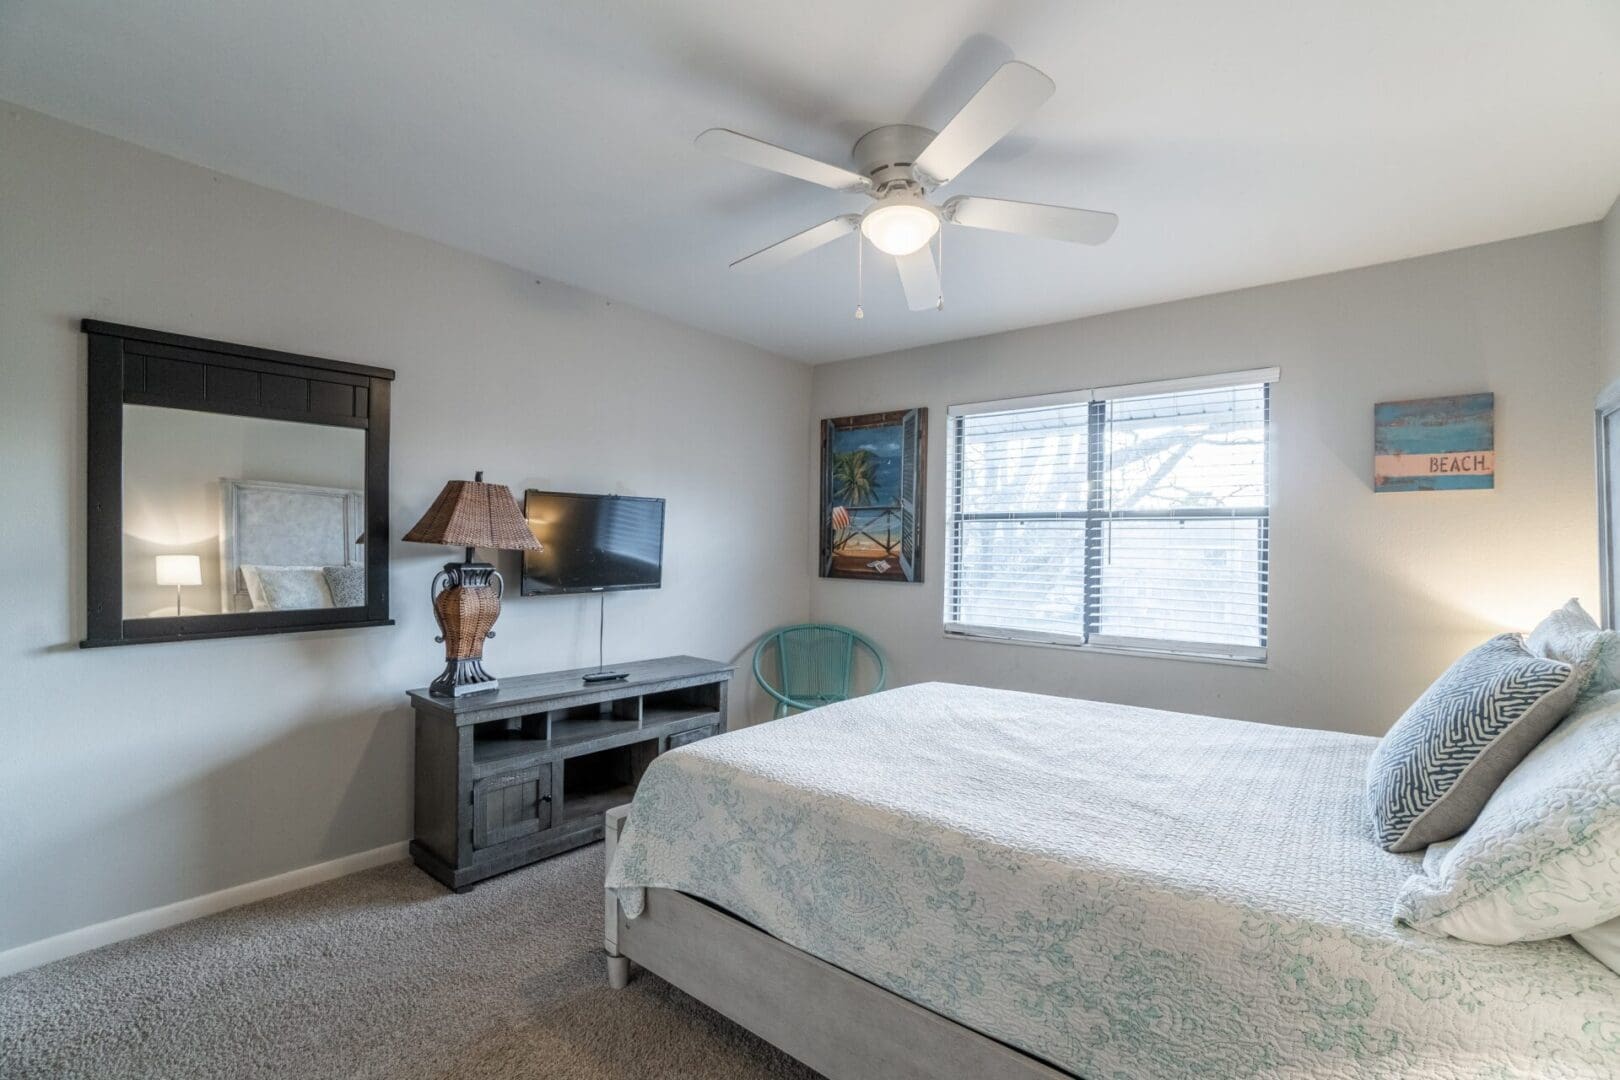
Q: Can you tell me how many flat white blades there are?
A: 5